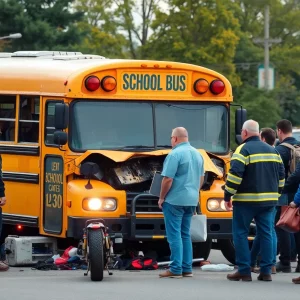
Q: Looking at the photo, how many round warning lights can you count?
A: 4